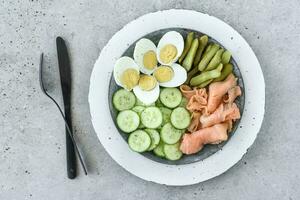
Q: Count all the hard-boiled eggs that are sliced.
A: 5